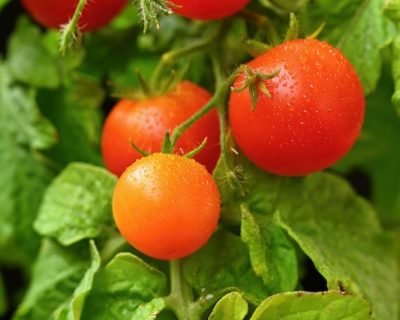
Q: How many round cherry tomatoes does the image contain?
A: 5